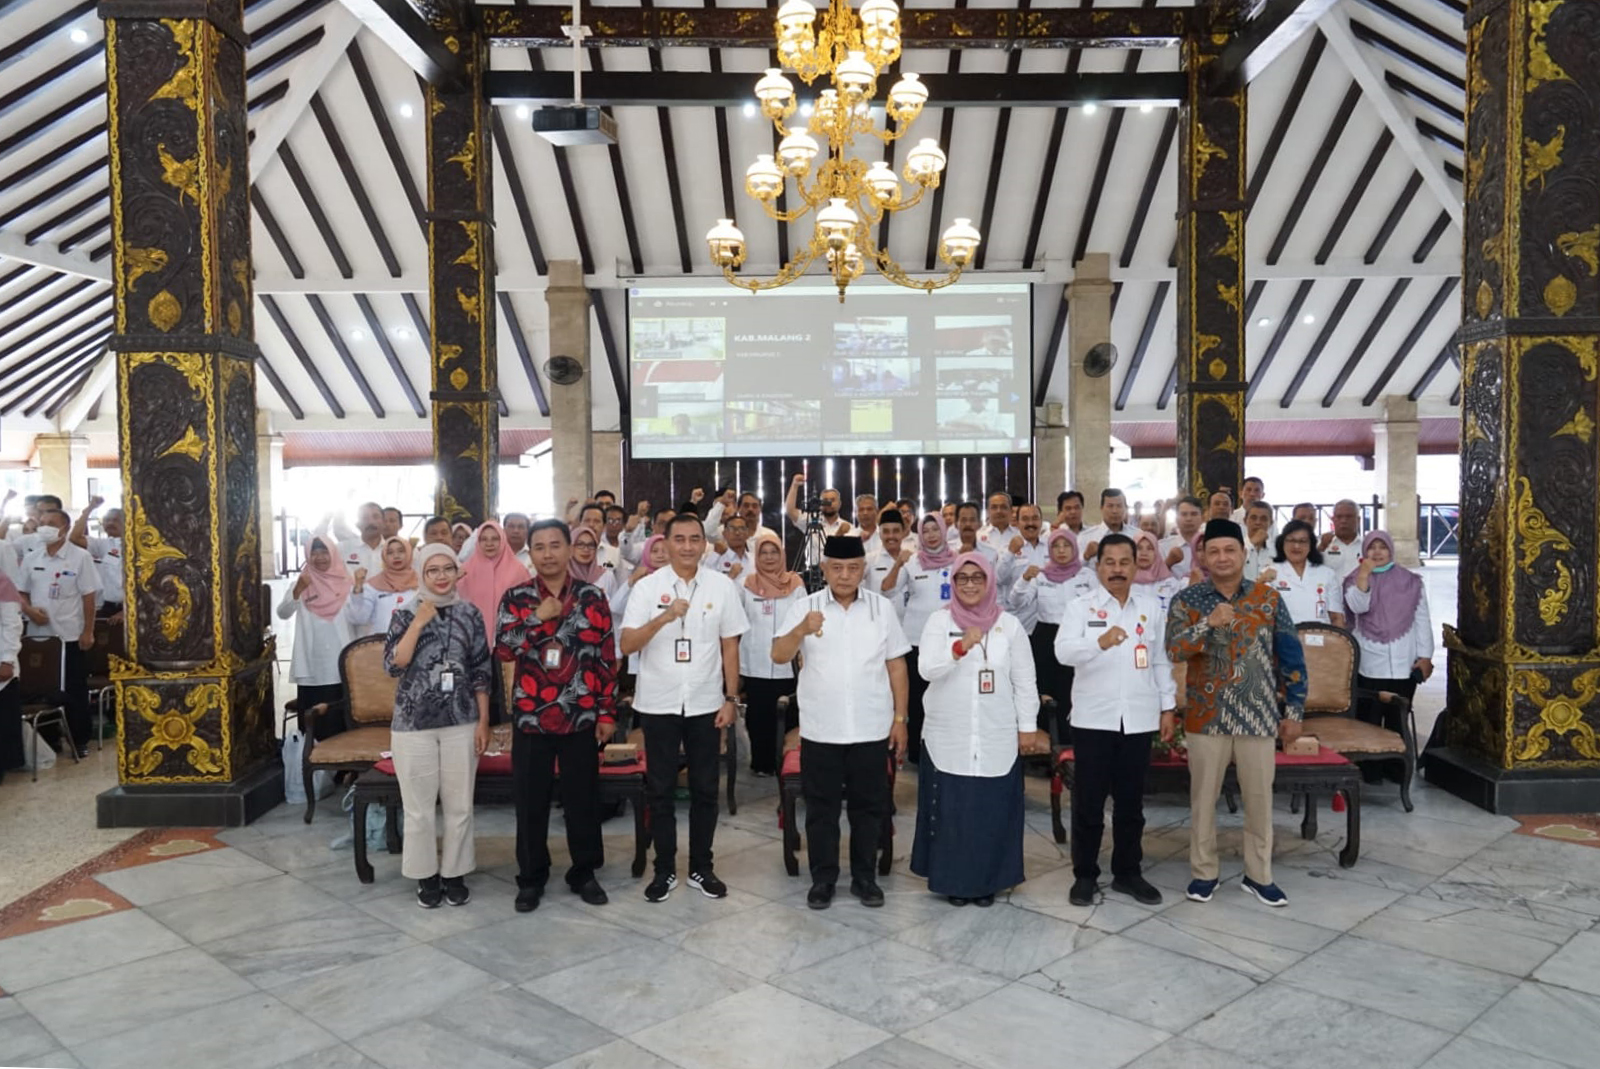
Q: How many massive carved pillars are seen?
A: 4